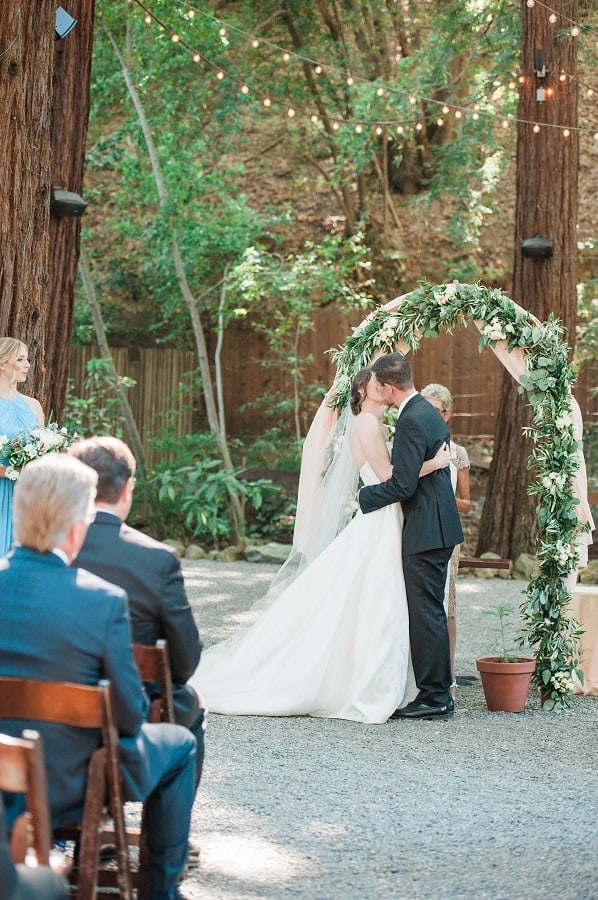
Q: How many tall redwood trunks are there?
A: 3